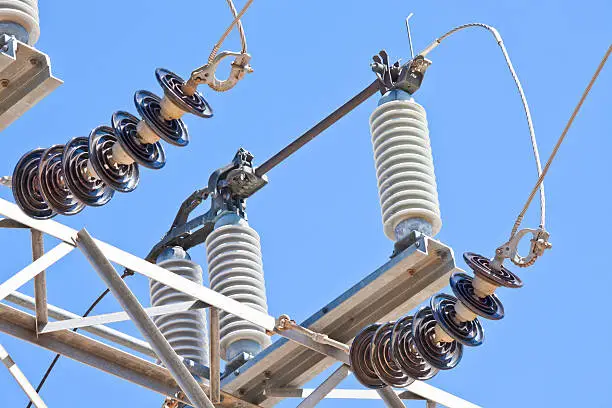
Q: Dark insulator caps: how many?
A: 14